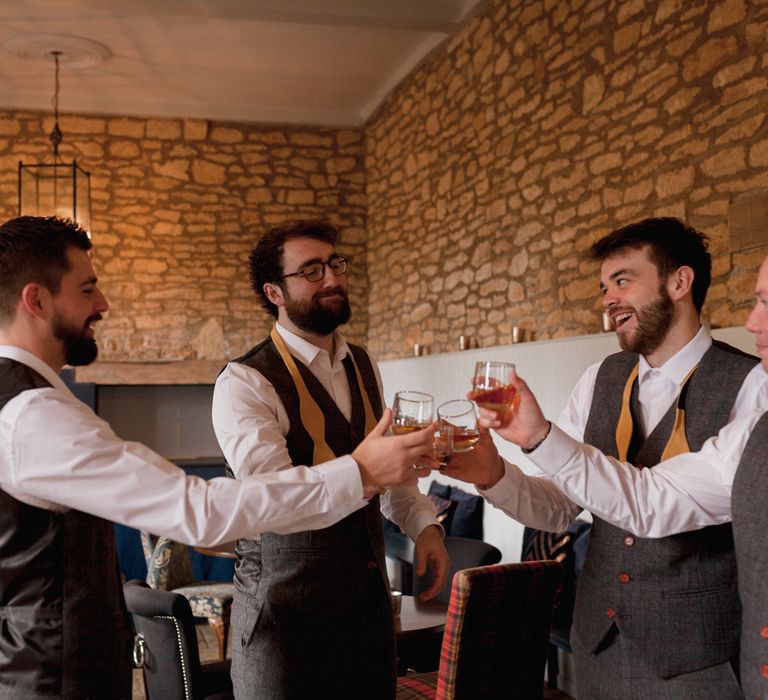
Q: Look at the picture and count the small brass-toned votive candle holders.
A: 4